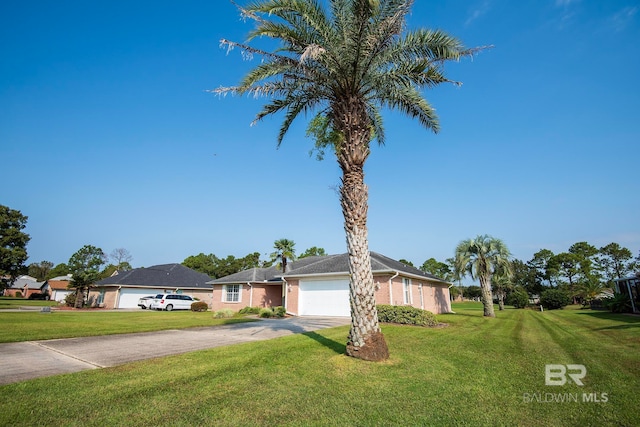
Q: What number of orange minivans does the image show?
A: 0